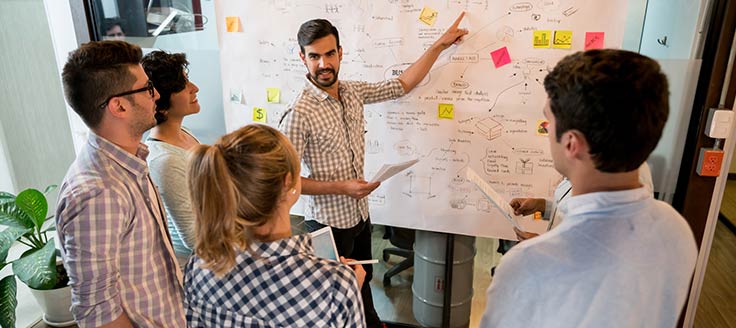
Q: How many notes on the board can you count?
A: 11